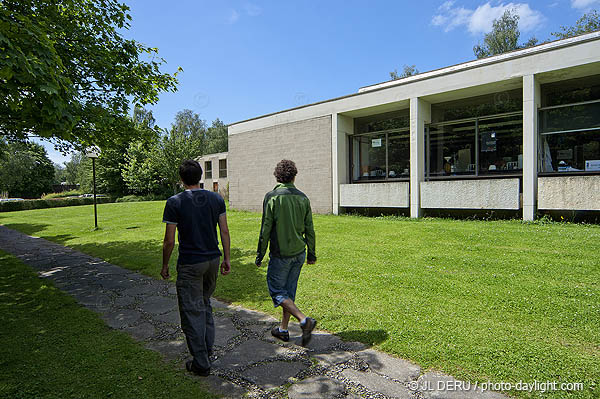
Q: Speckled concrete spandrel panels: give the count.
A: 3